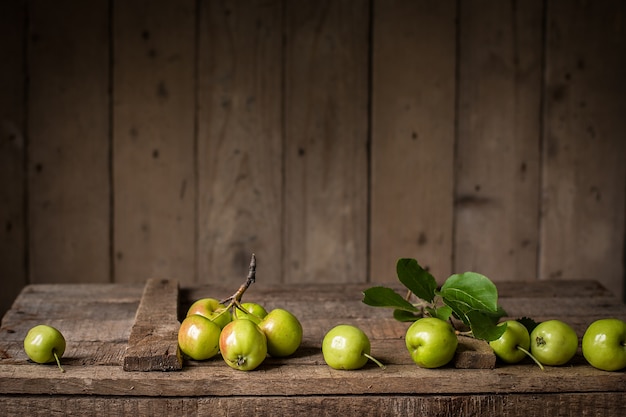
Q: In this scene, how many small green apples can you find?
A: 11